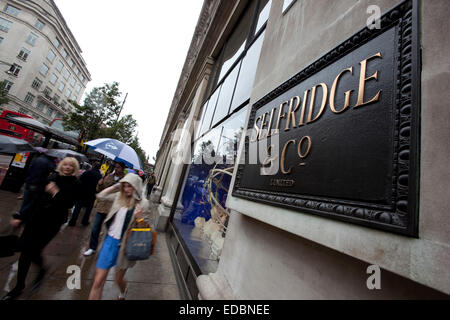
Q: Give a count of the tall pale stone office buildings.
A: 1